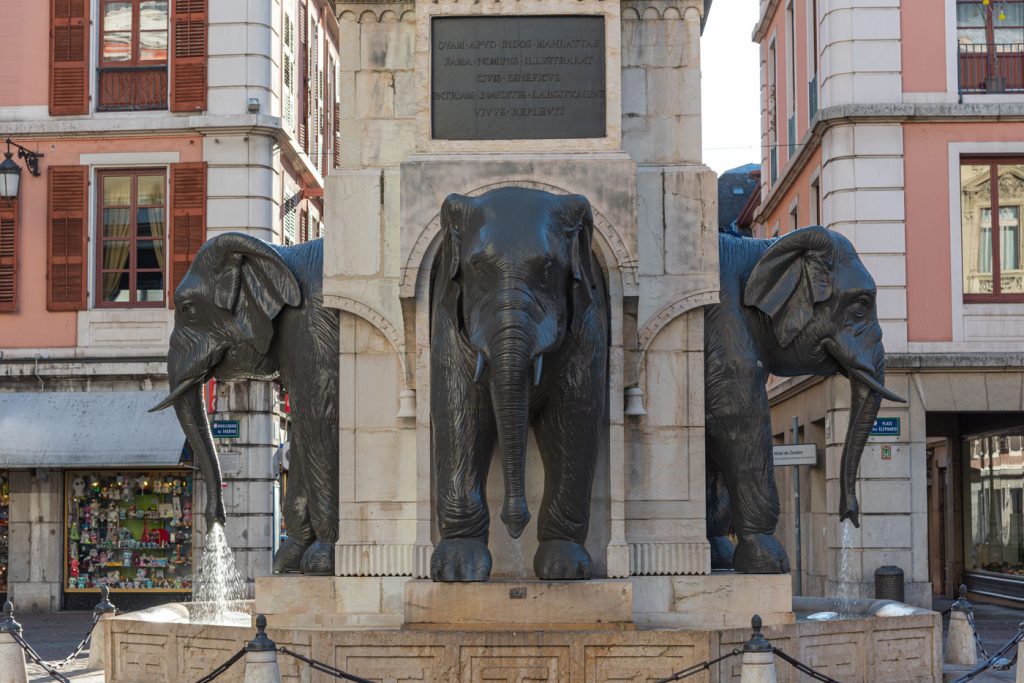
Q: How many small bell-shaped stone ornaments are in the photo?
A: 2